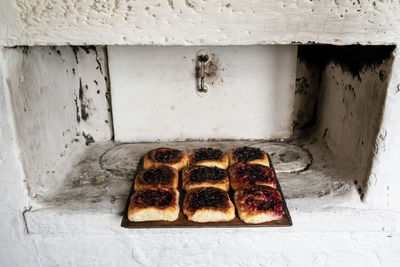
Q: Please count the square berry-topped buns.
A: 9